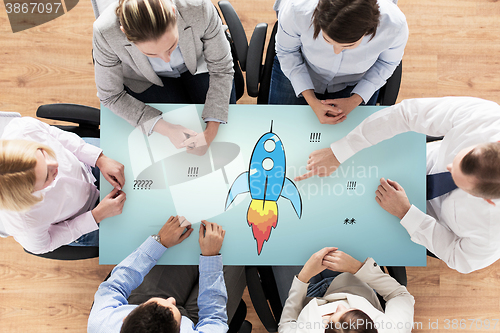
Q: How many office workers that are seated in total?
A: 6